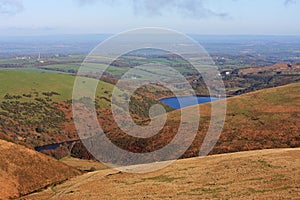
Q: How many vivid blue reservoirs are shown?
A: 1